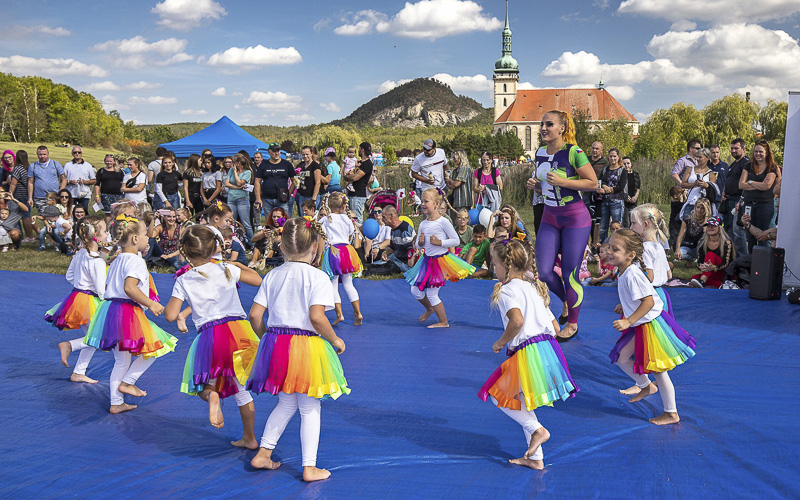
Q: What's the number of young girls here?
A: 10